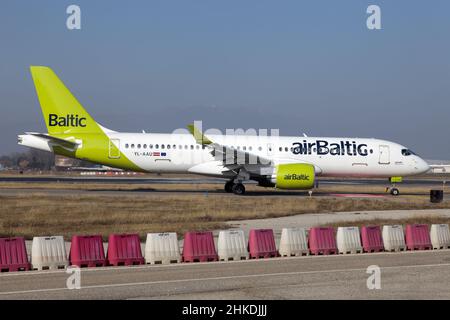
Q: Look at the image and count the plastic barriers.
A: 15